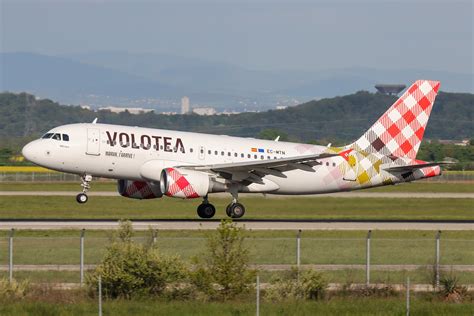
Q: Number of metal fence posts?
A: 9